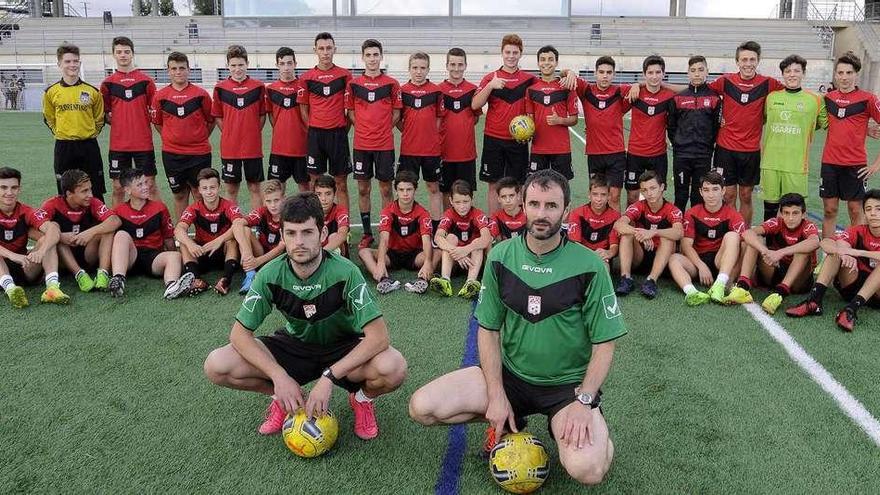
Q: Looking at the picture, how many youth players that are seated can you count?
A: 14